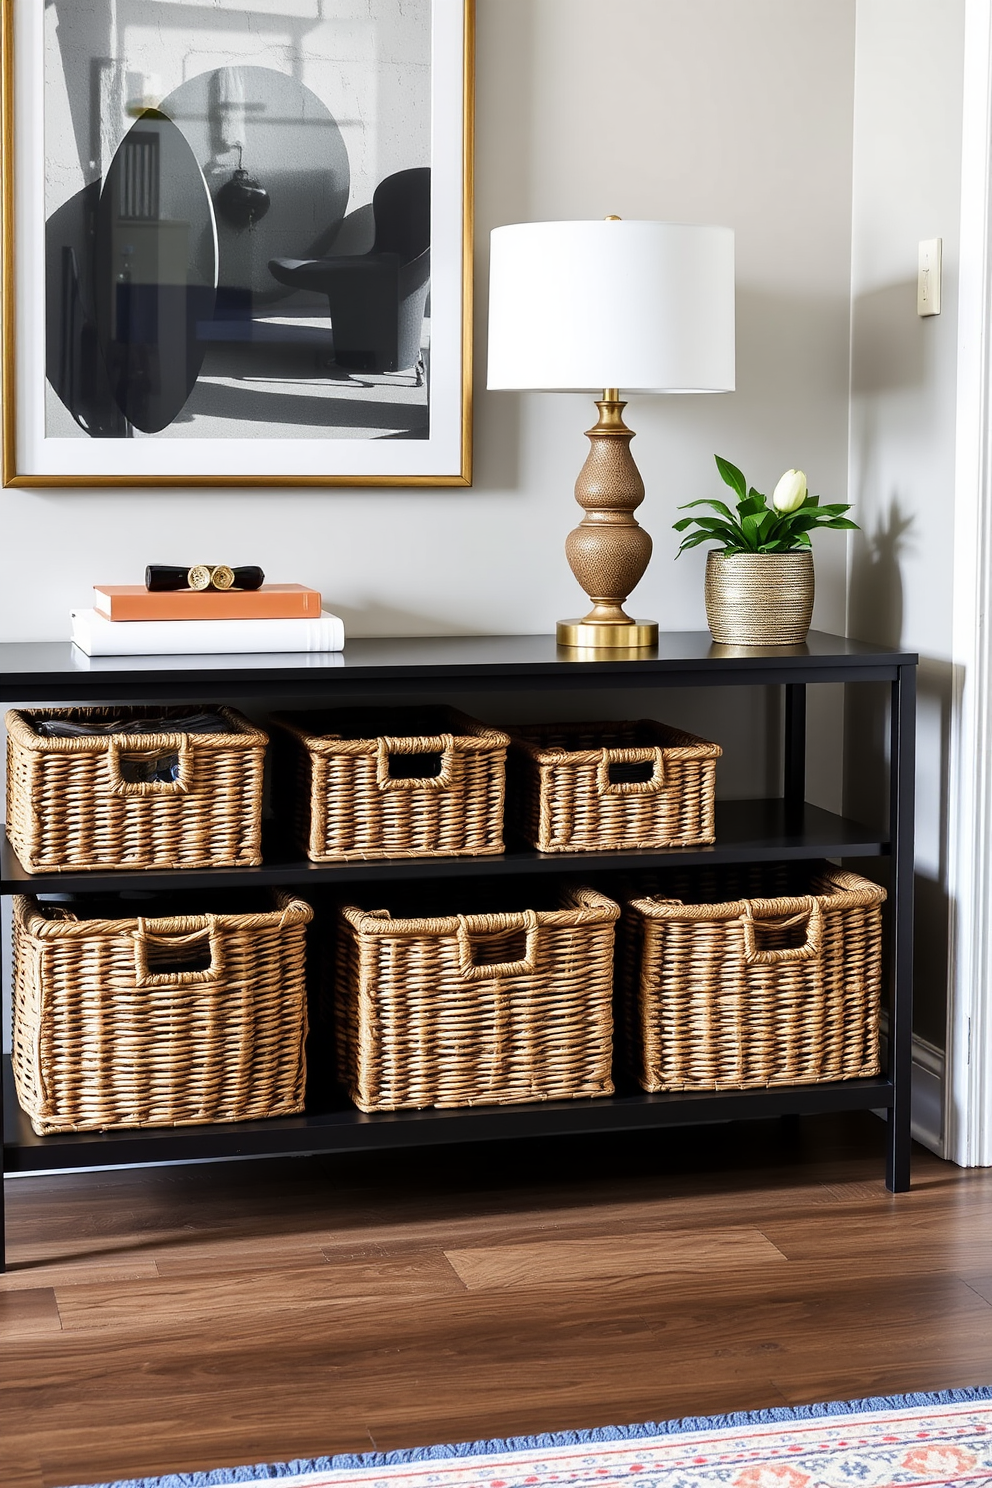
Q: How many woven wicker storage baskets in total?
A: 6